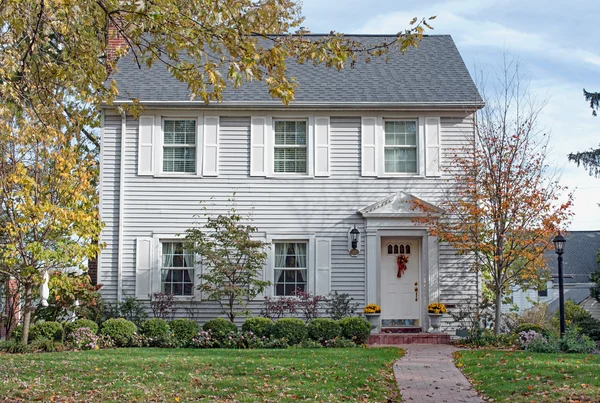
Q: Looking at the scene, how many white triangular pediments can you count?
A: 1